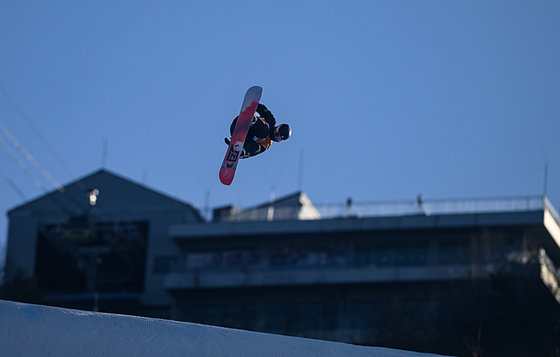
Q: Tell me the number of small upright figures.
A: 2